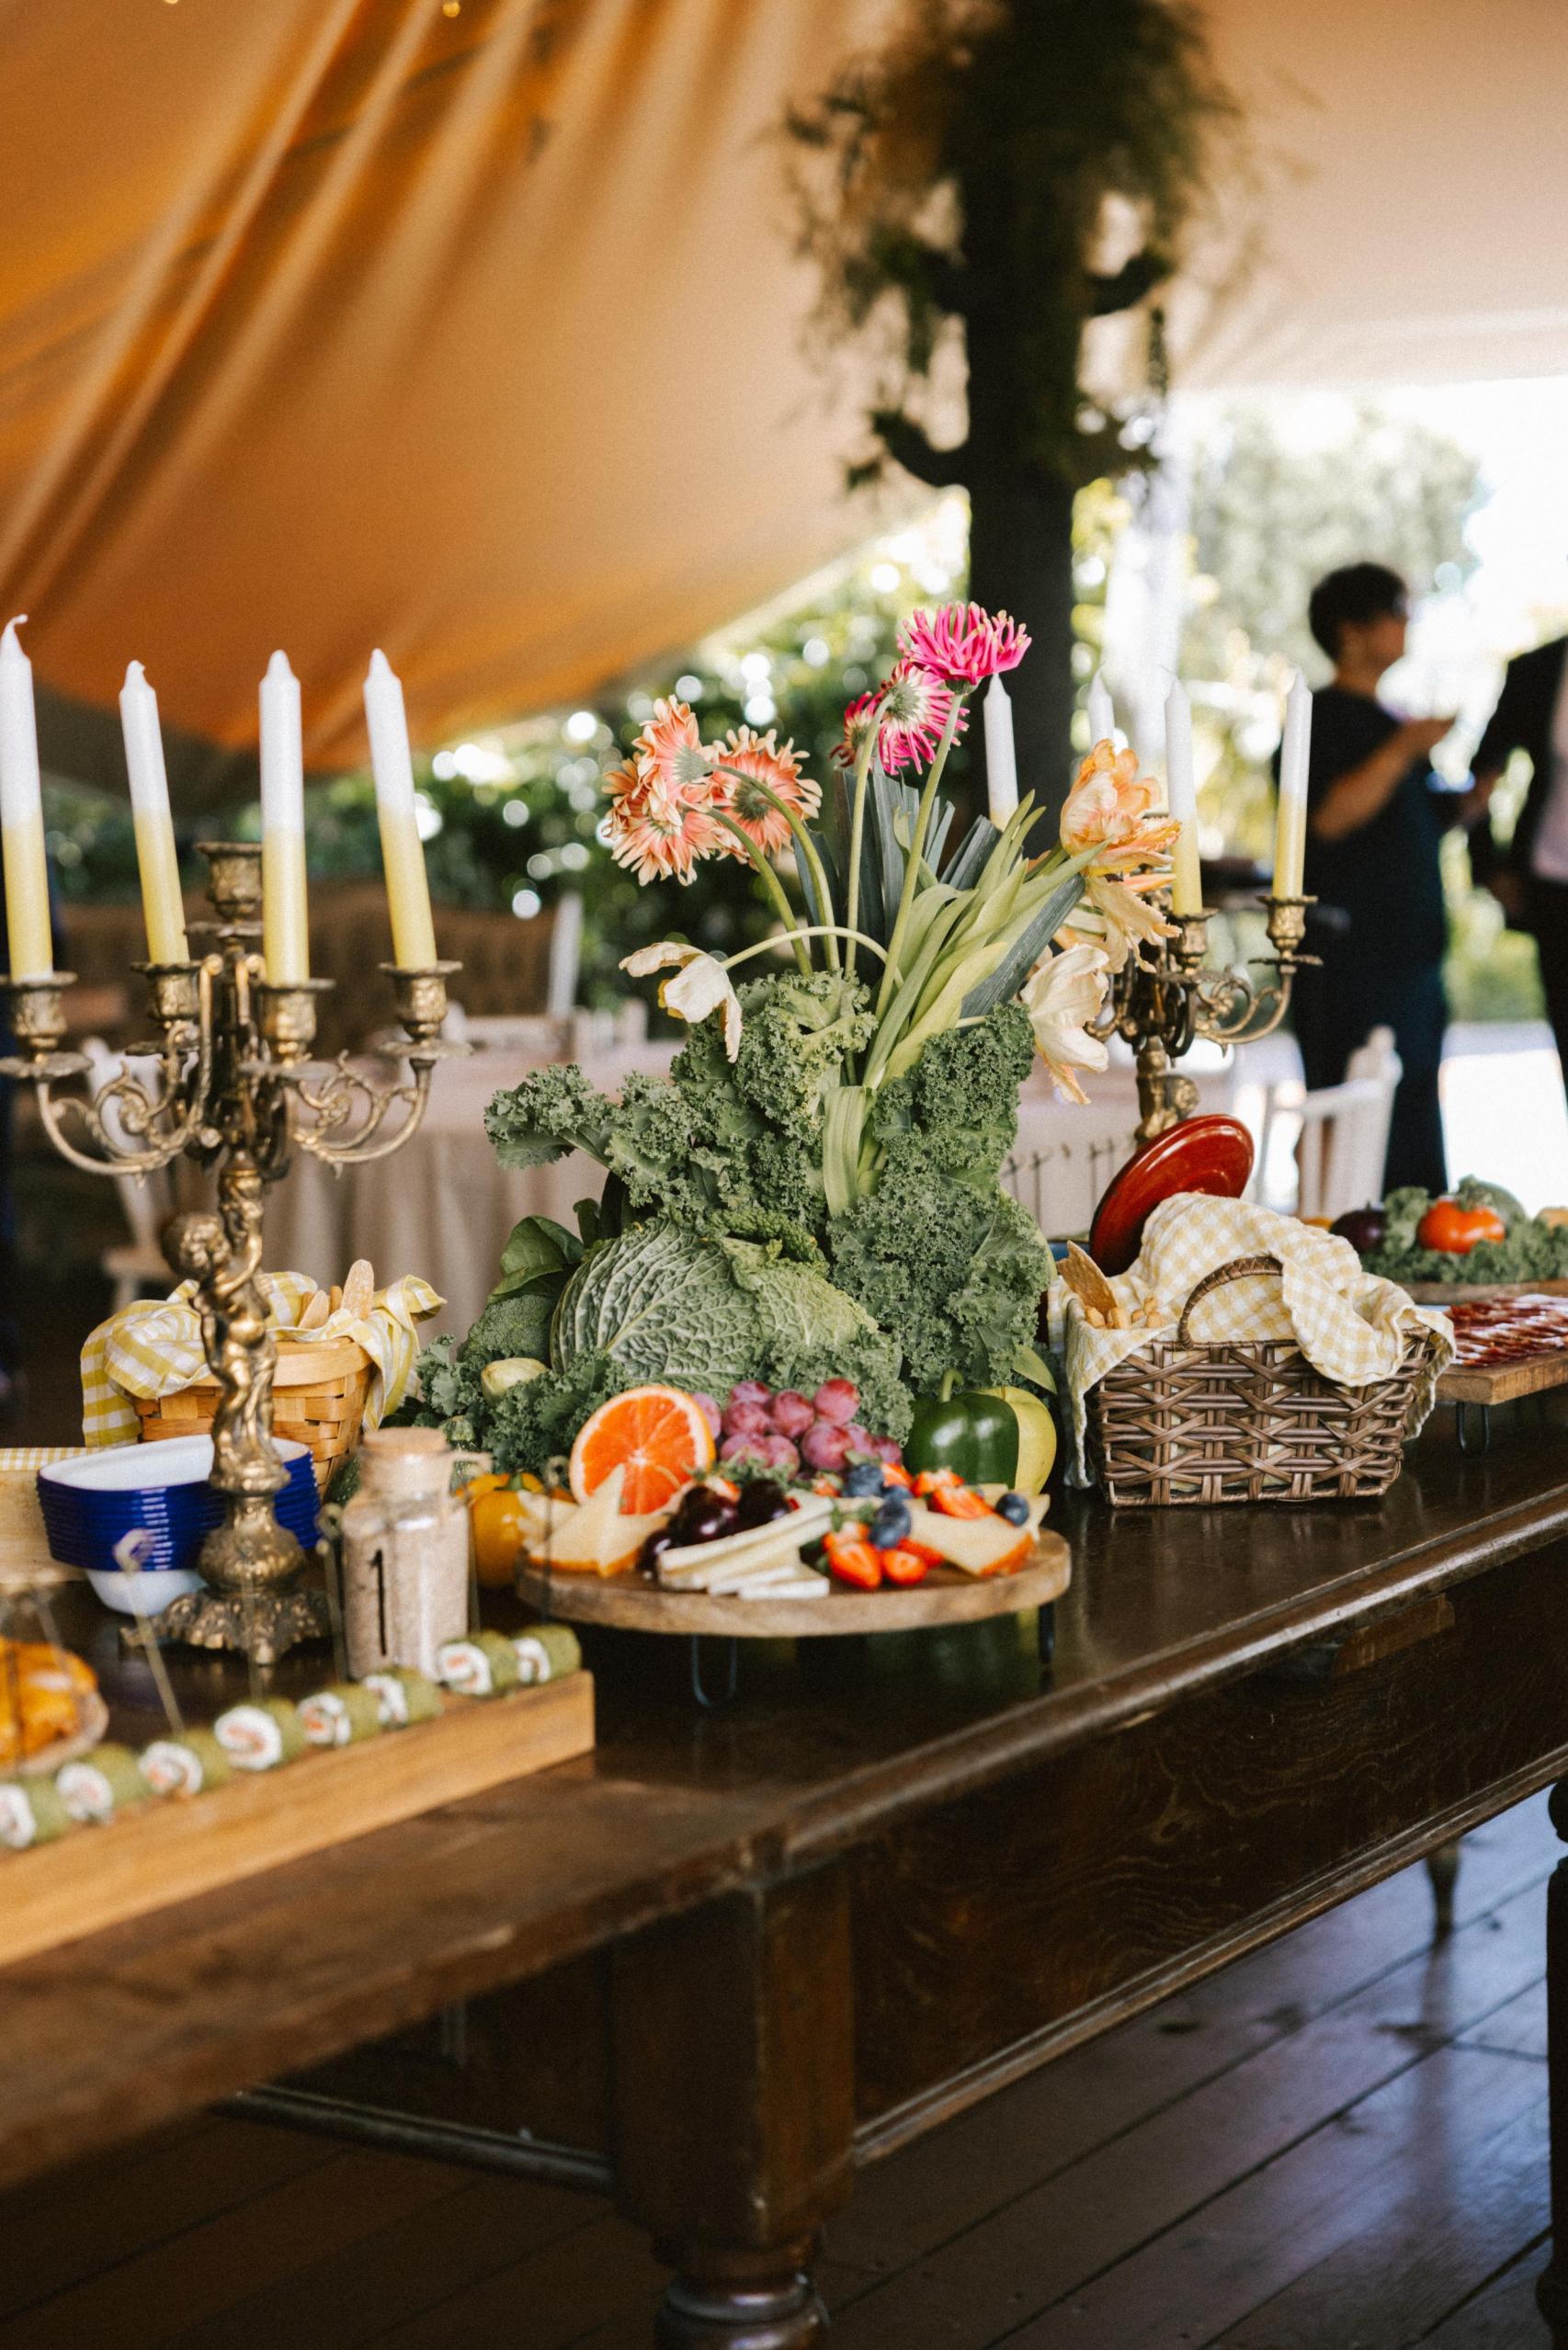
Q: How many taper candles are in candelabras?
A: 8